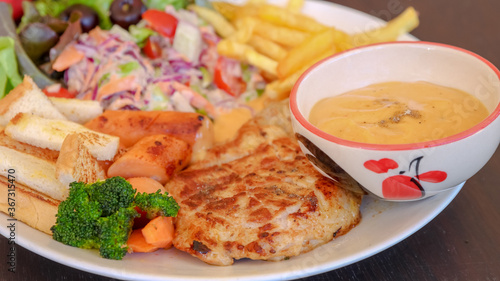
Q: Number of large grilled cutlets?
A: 1